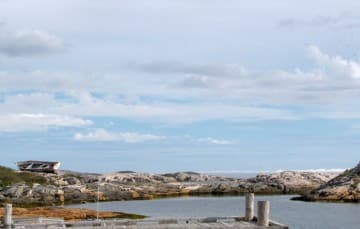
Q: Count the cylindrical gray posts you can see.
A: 3